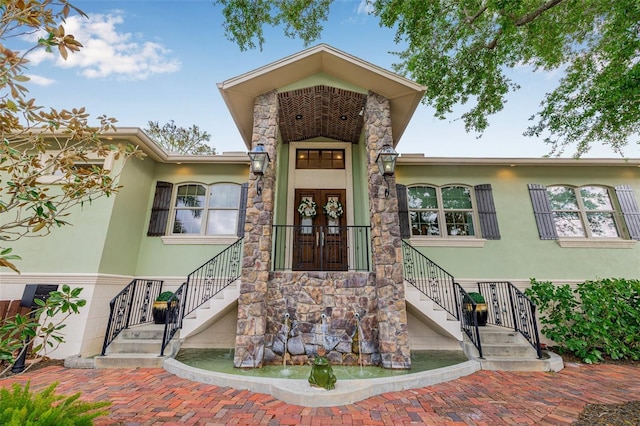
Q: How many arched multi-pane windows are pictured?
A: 3